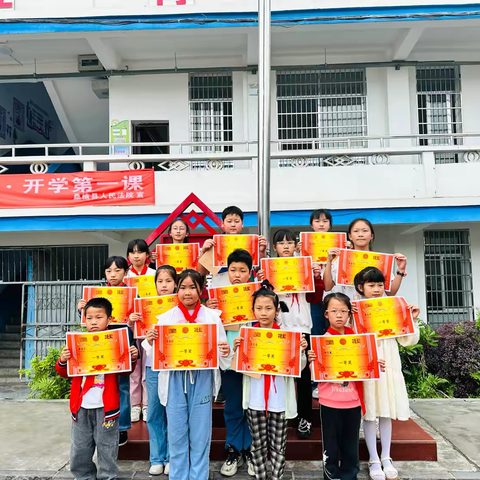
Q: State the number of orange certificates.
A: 14